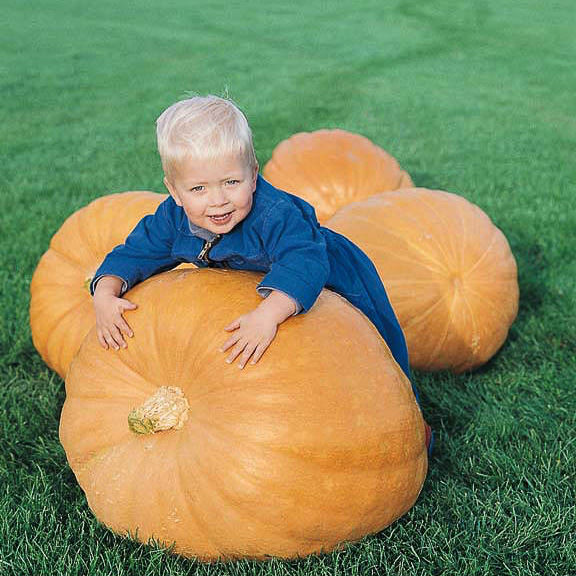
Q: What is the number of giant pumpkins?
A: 4